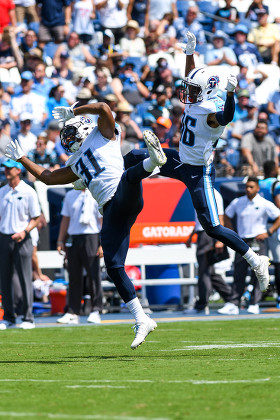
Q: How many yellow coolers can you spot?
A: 0